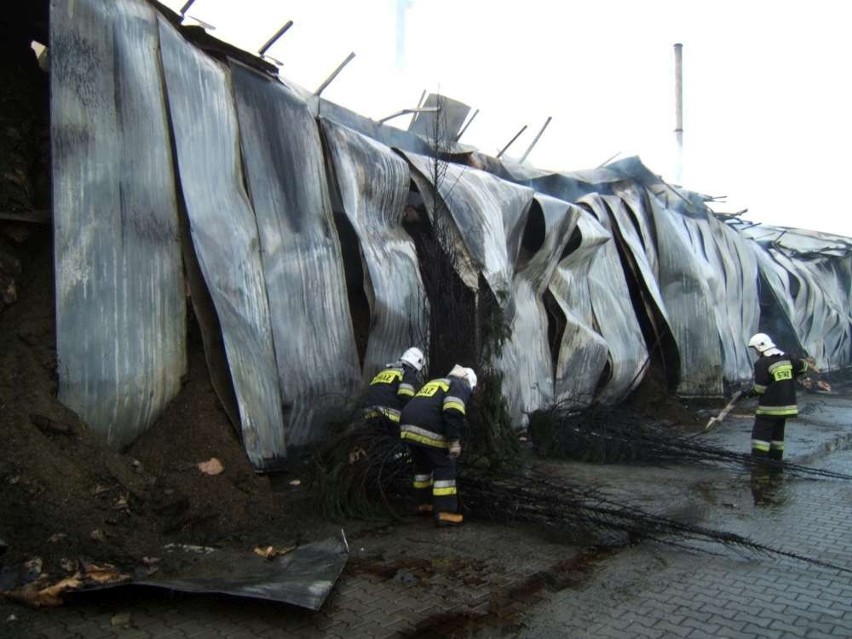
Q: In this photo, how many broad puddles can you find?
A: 1